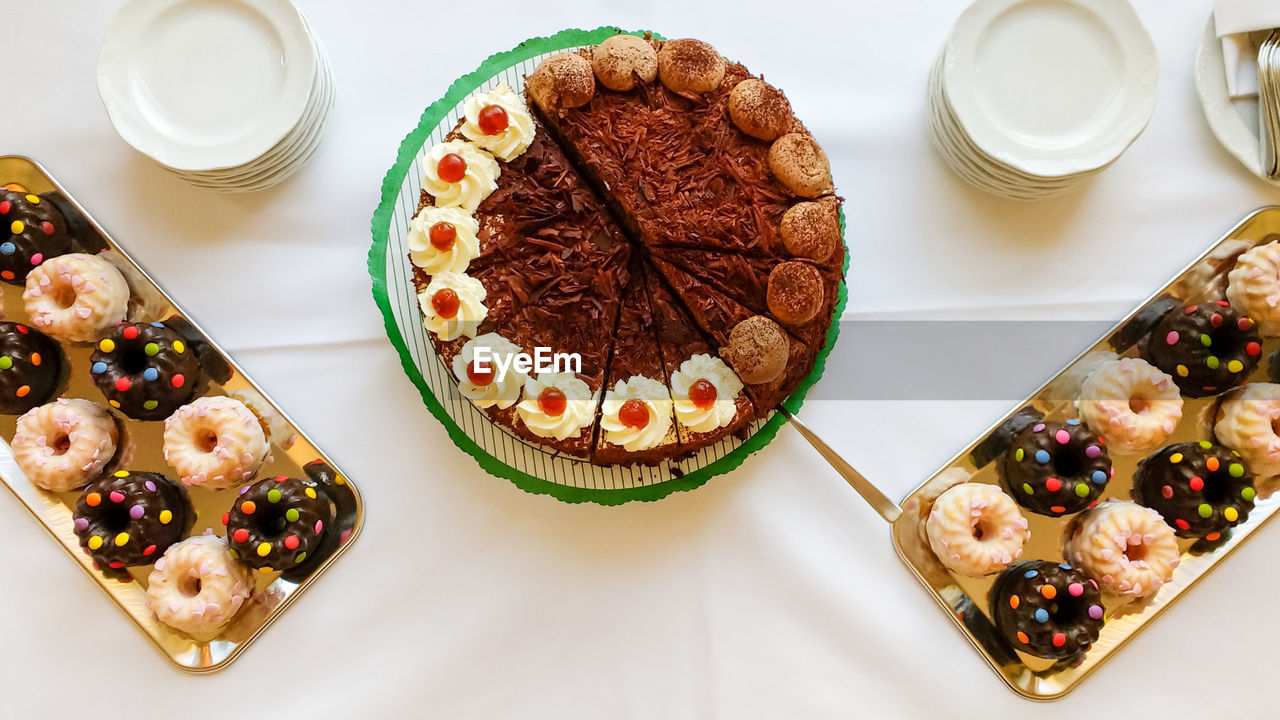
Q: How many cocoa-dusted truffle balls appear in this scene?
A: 8